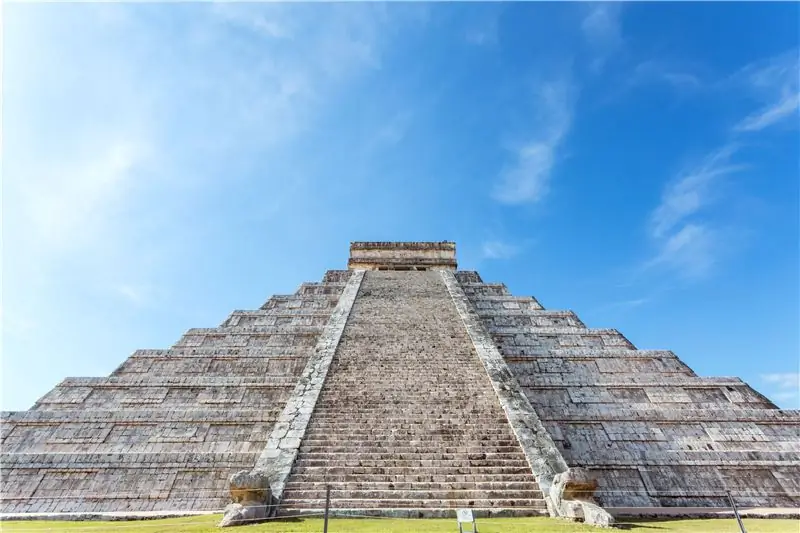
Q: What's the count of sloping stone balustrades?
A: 2